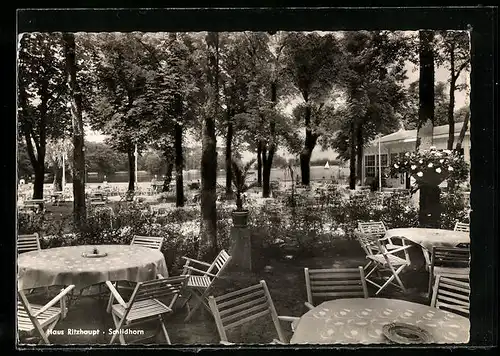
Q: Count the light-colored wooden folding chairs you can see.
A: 12